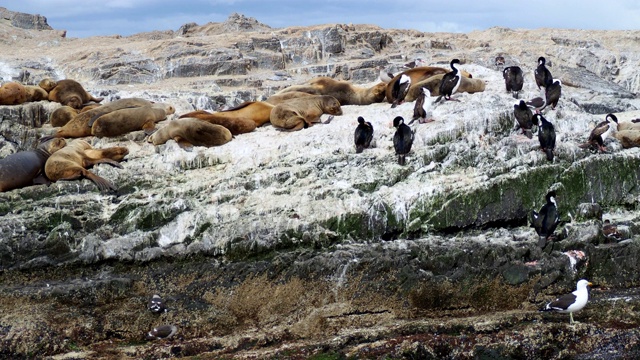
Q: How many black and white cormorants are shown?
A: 12